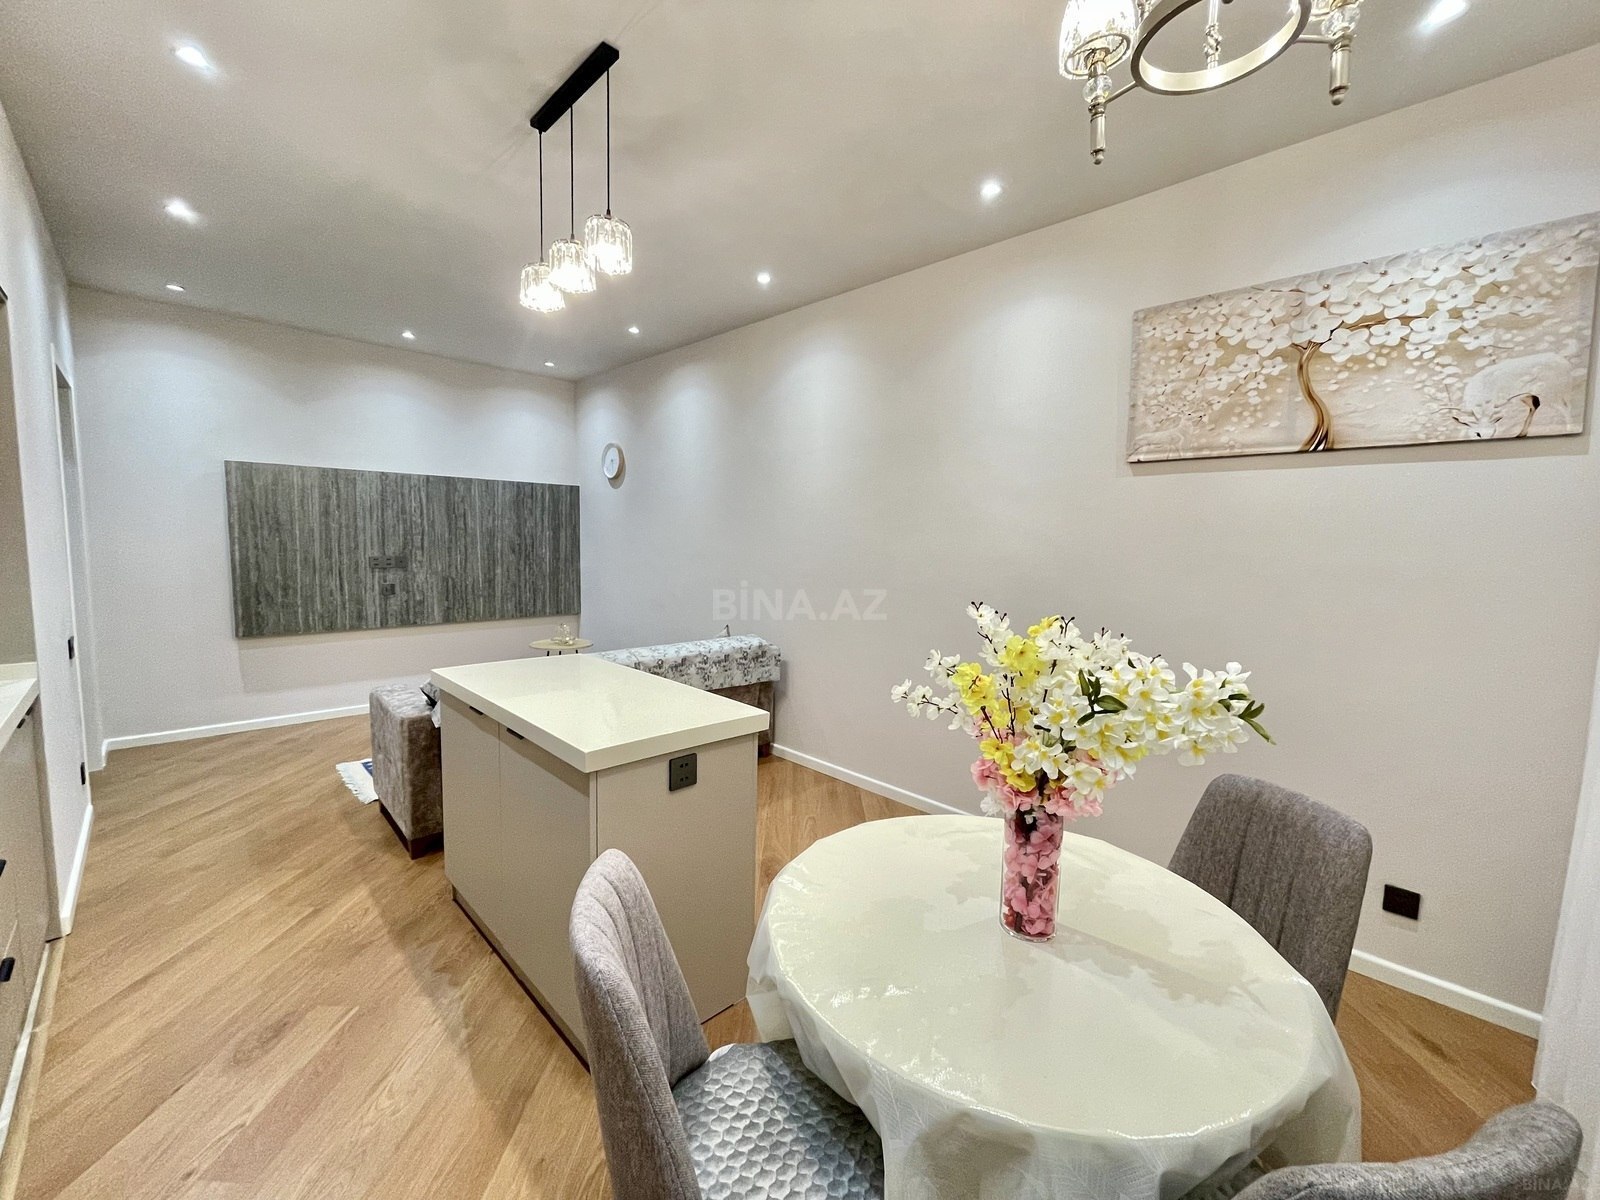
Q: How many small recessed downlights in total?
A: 9